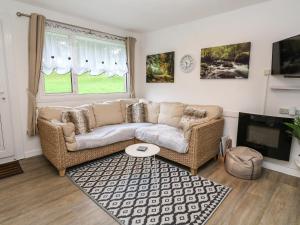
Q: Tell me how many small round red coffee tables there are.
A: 0